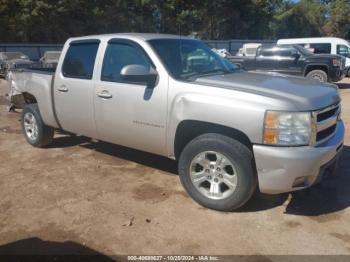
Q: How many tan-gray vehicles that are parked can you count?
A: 1